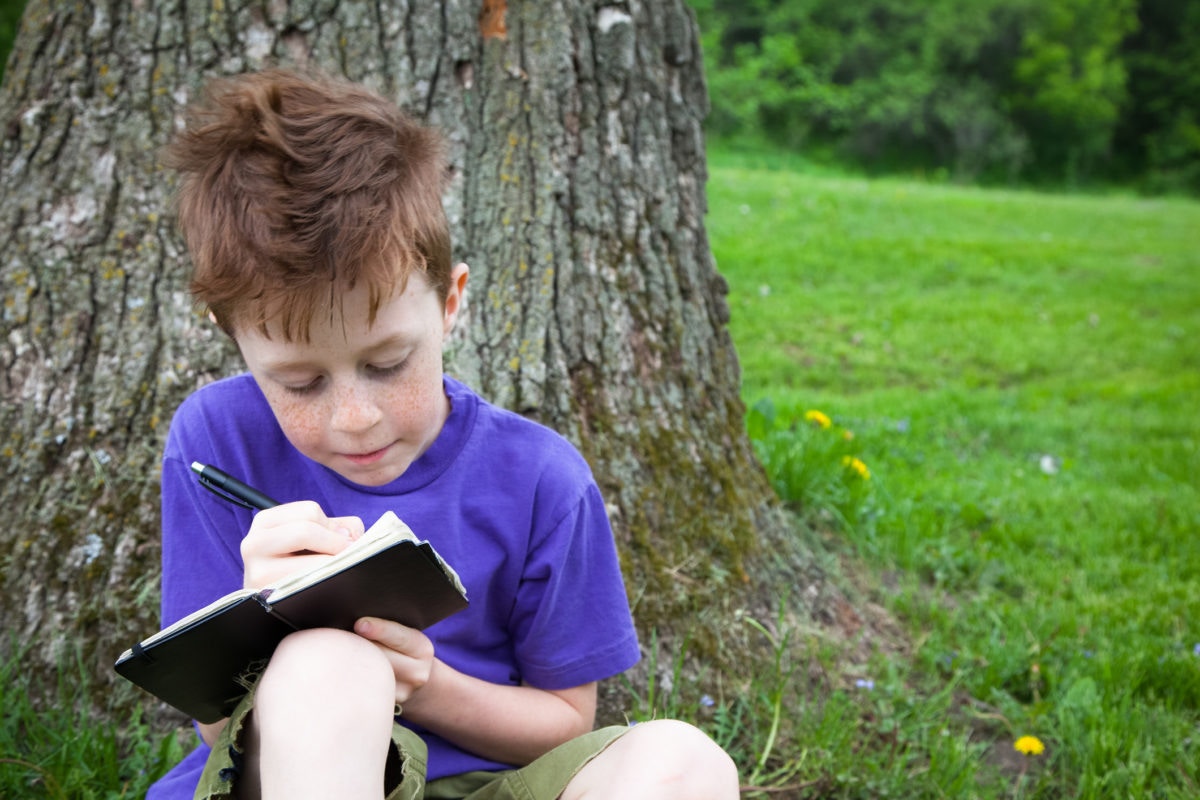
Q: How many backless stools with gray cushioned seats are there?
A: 0